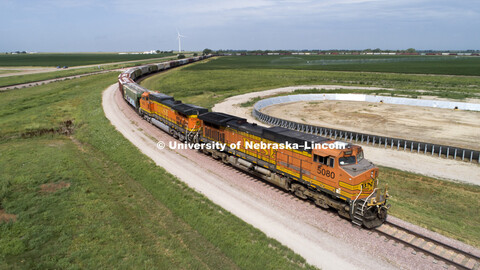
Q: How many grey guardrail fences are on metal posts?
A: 1